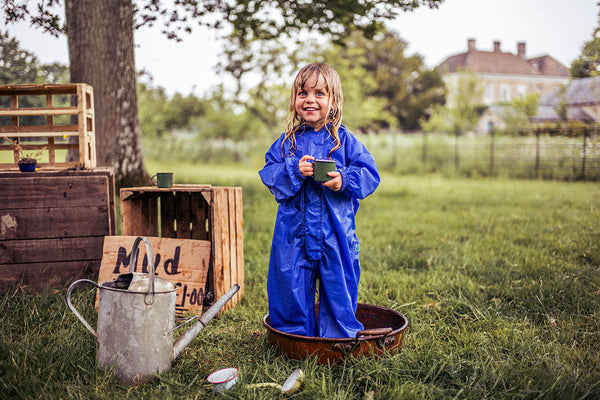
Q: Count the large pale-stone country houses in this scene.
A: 1